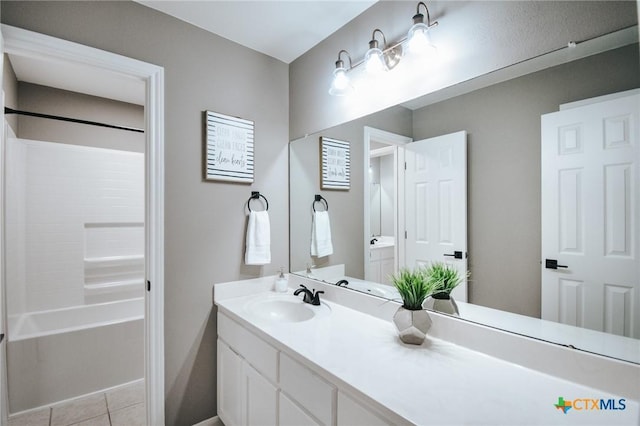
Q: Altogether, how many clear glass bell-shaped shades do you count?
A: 3